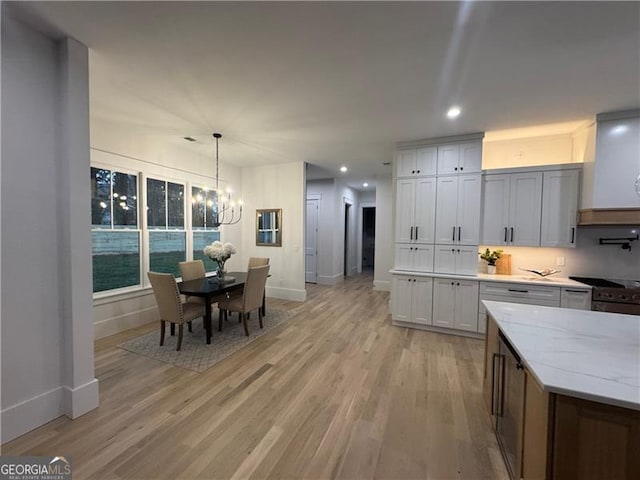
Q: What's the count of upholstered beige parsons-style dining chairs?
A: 4